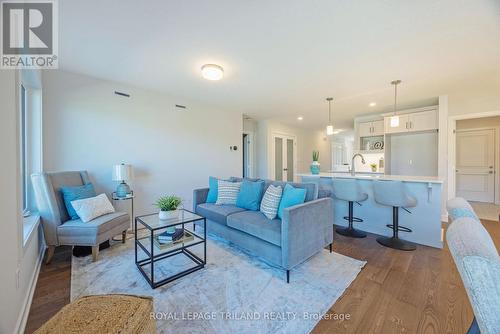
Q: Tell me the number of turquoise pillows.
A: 4